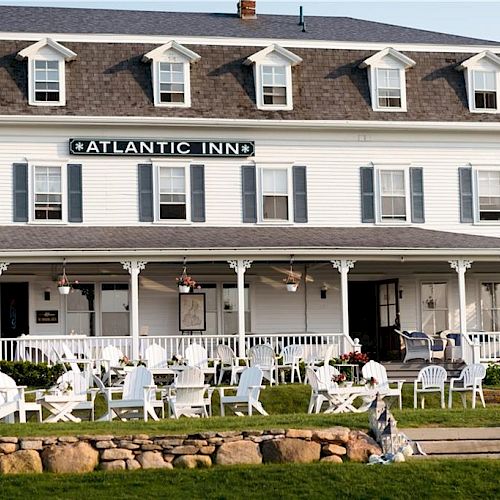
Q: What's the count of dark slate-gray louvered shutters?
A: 9